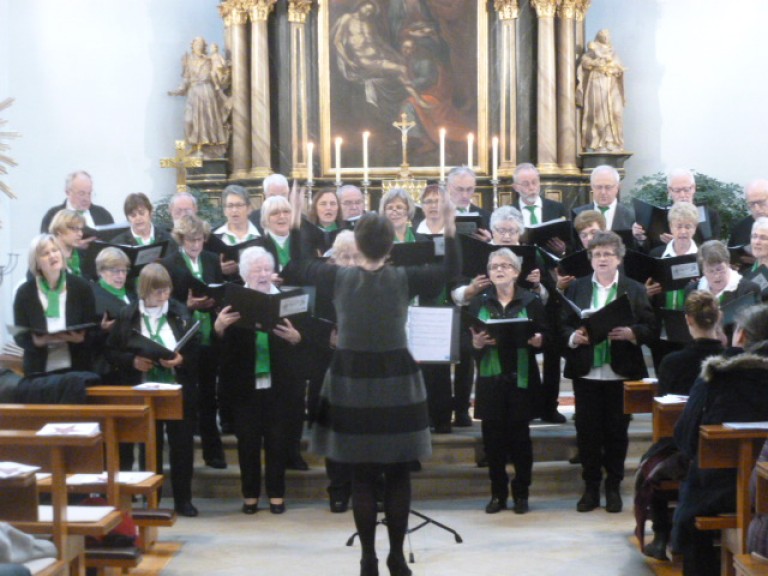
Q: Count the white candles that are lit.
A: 6